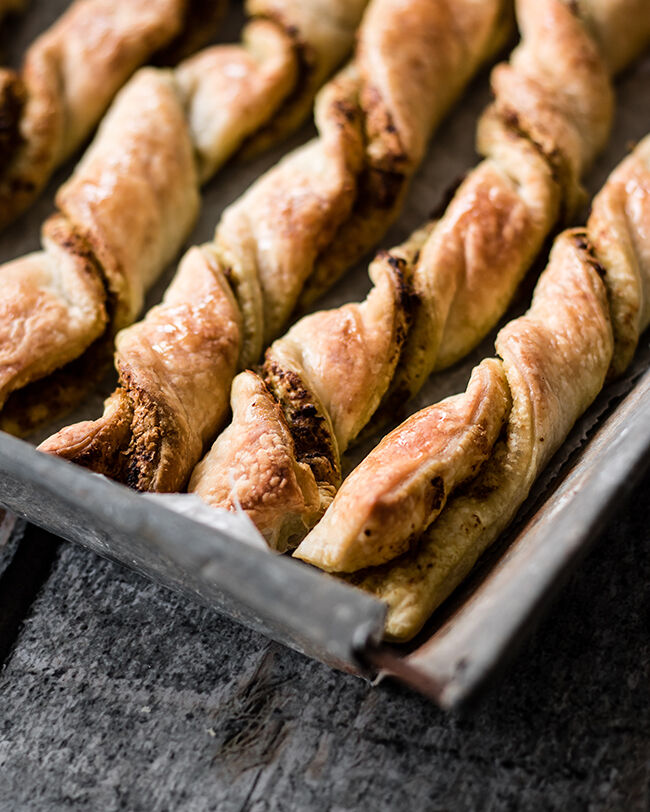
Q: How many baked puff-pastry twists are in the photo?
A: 5